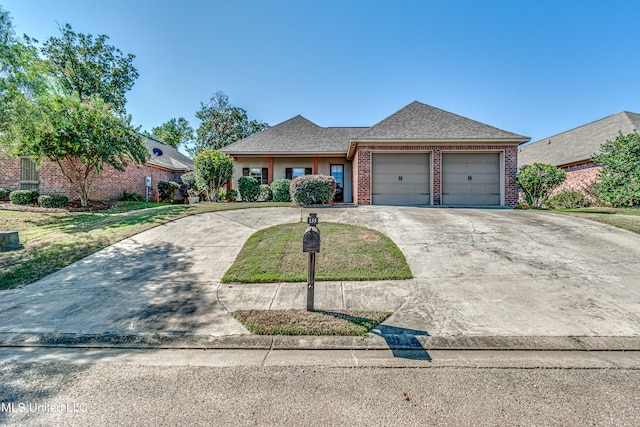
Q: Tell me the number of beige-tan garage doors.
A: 2